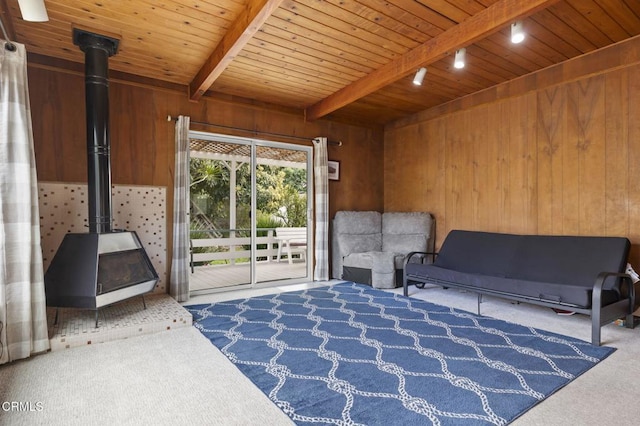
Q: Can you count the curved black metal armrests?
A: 2